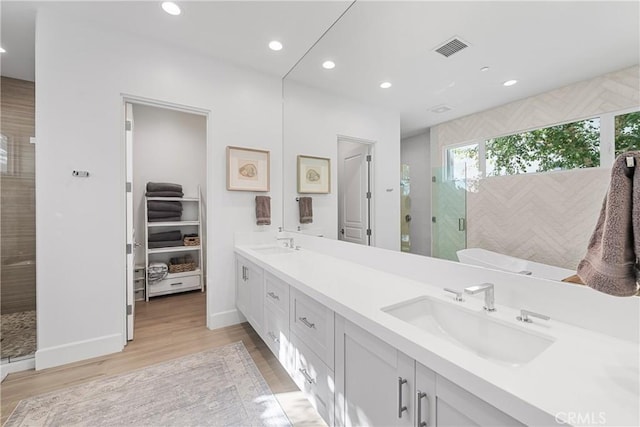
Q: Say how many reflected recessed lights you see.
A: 3